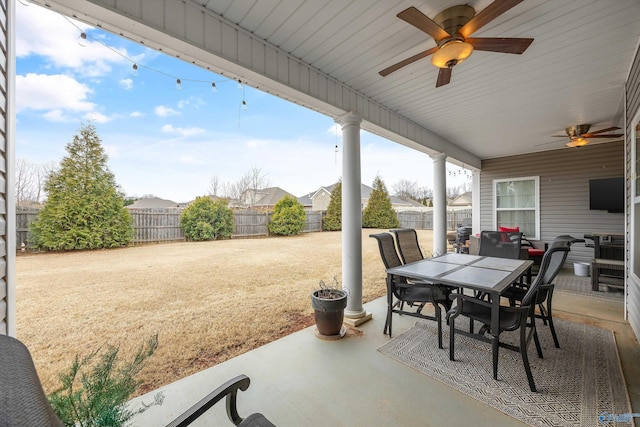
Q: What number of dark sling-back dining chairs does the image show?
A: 5